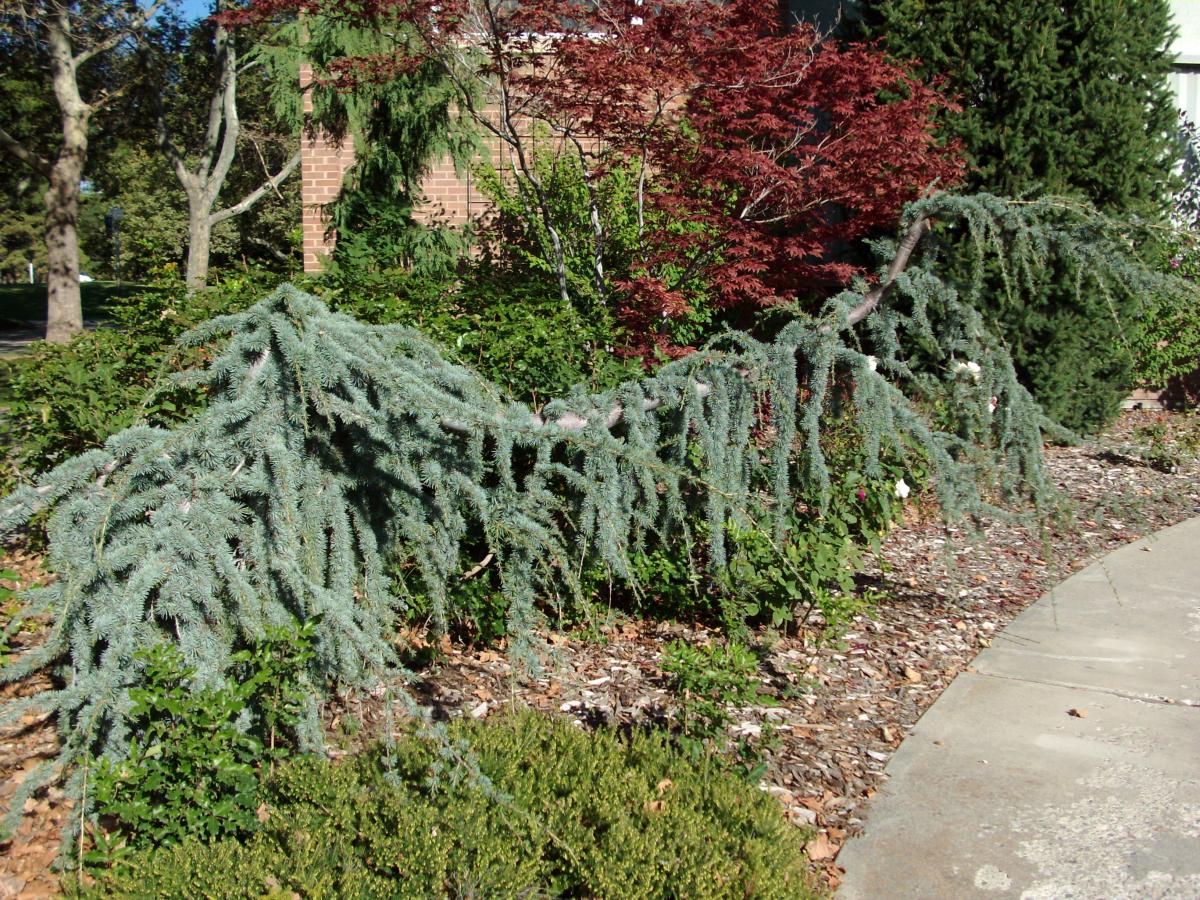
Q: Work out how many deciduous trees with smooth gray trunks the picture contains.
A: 2